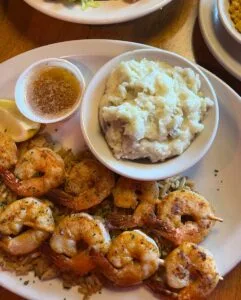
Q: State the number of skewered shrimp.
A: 9